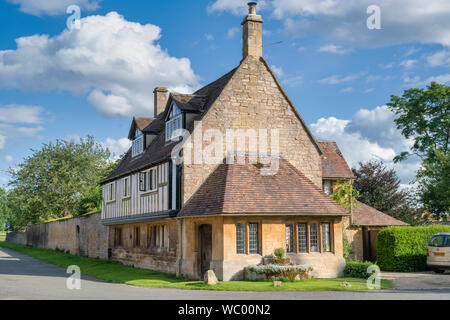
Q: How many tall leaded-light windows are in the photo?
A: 6